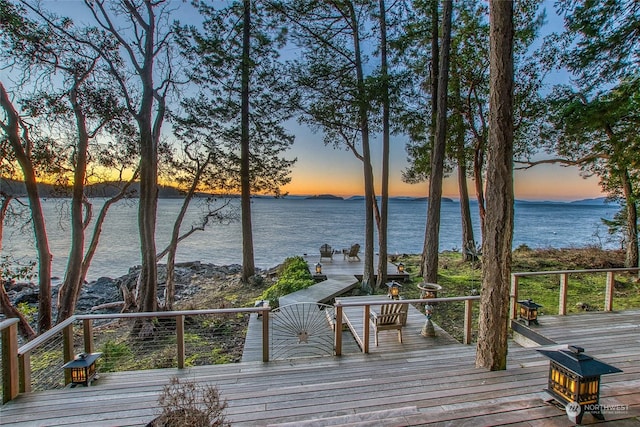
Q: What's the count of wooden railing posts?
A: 12